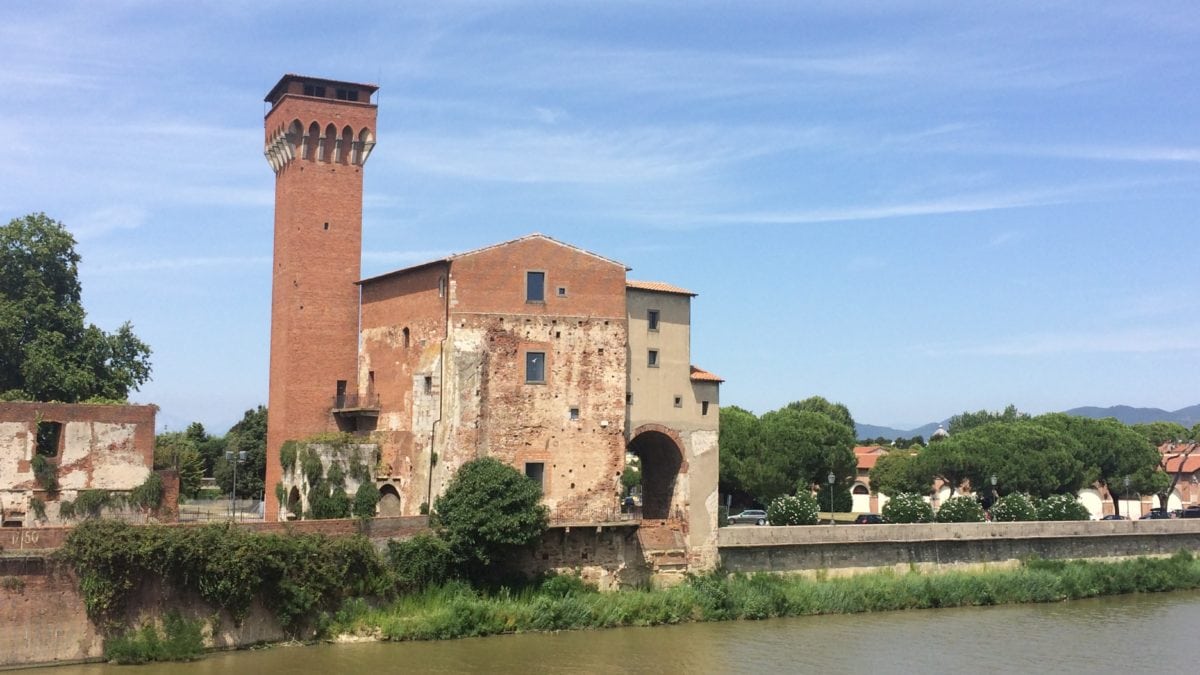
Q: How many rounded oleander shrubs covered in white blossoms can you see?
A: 5